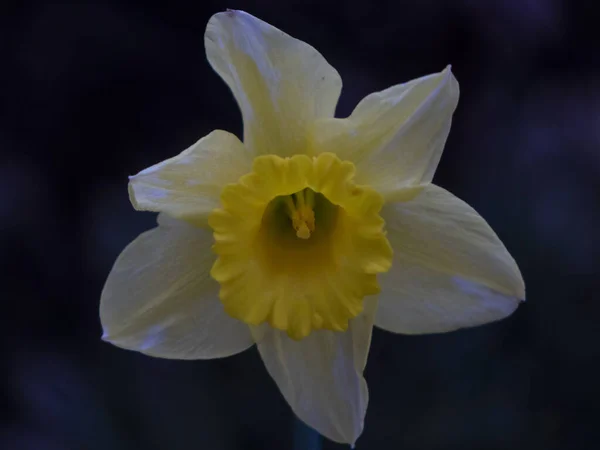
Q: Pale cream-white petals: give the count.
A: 6